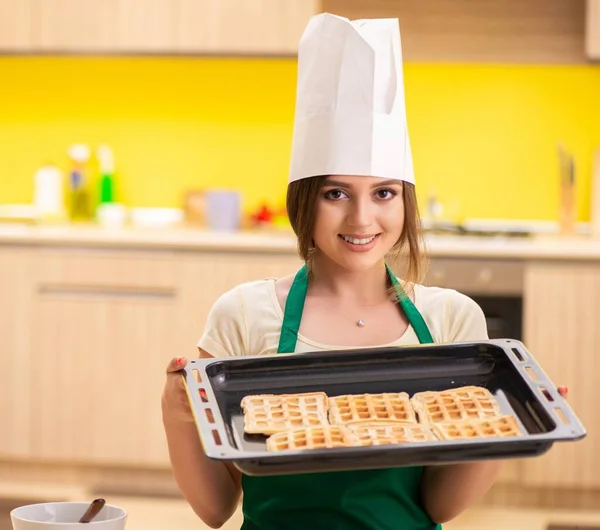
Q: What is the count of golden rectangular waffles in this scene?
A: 6